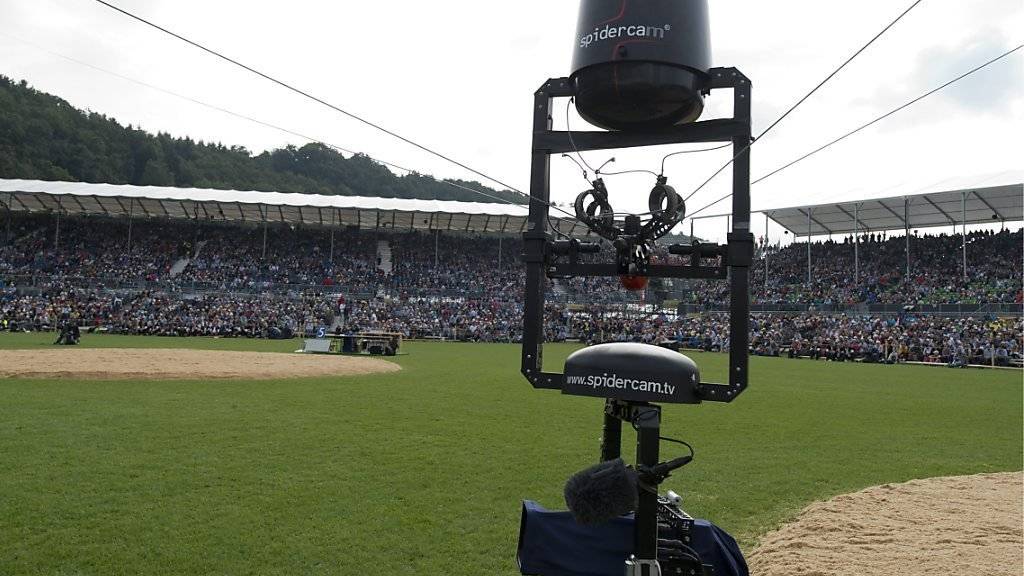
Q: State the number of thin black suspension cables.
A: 4